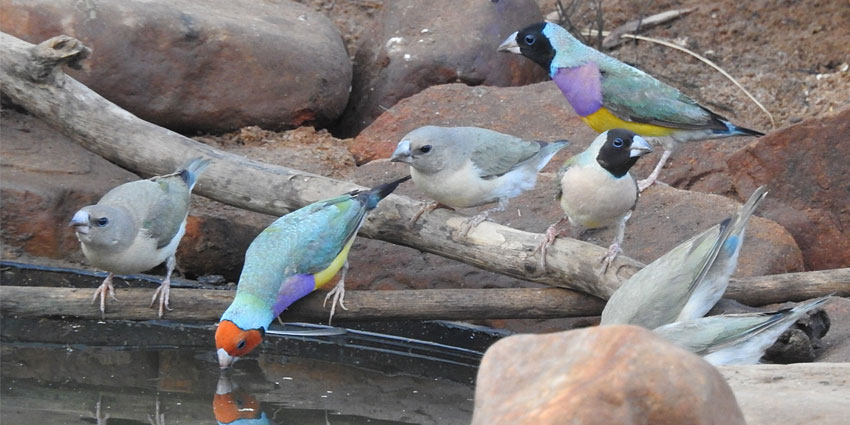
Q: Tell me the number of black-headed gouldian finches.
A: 2